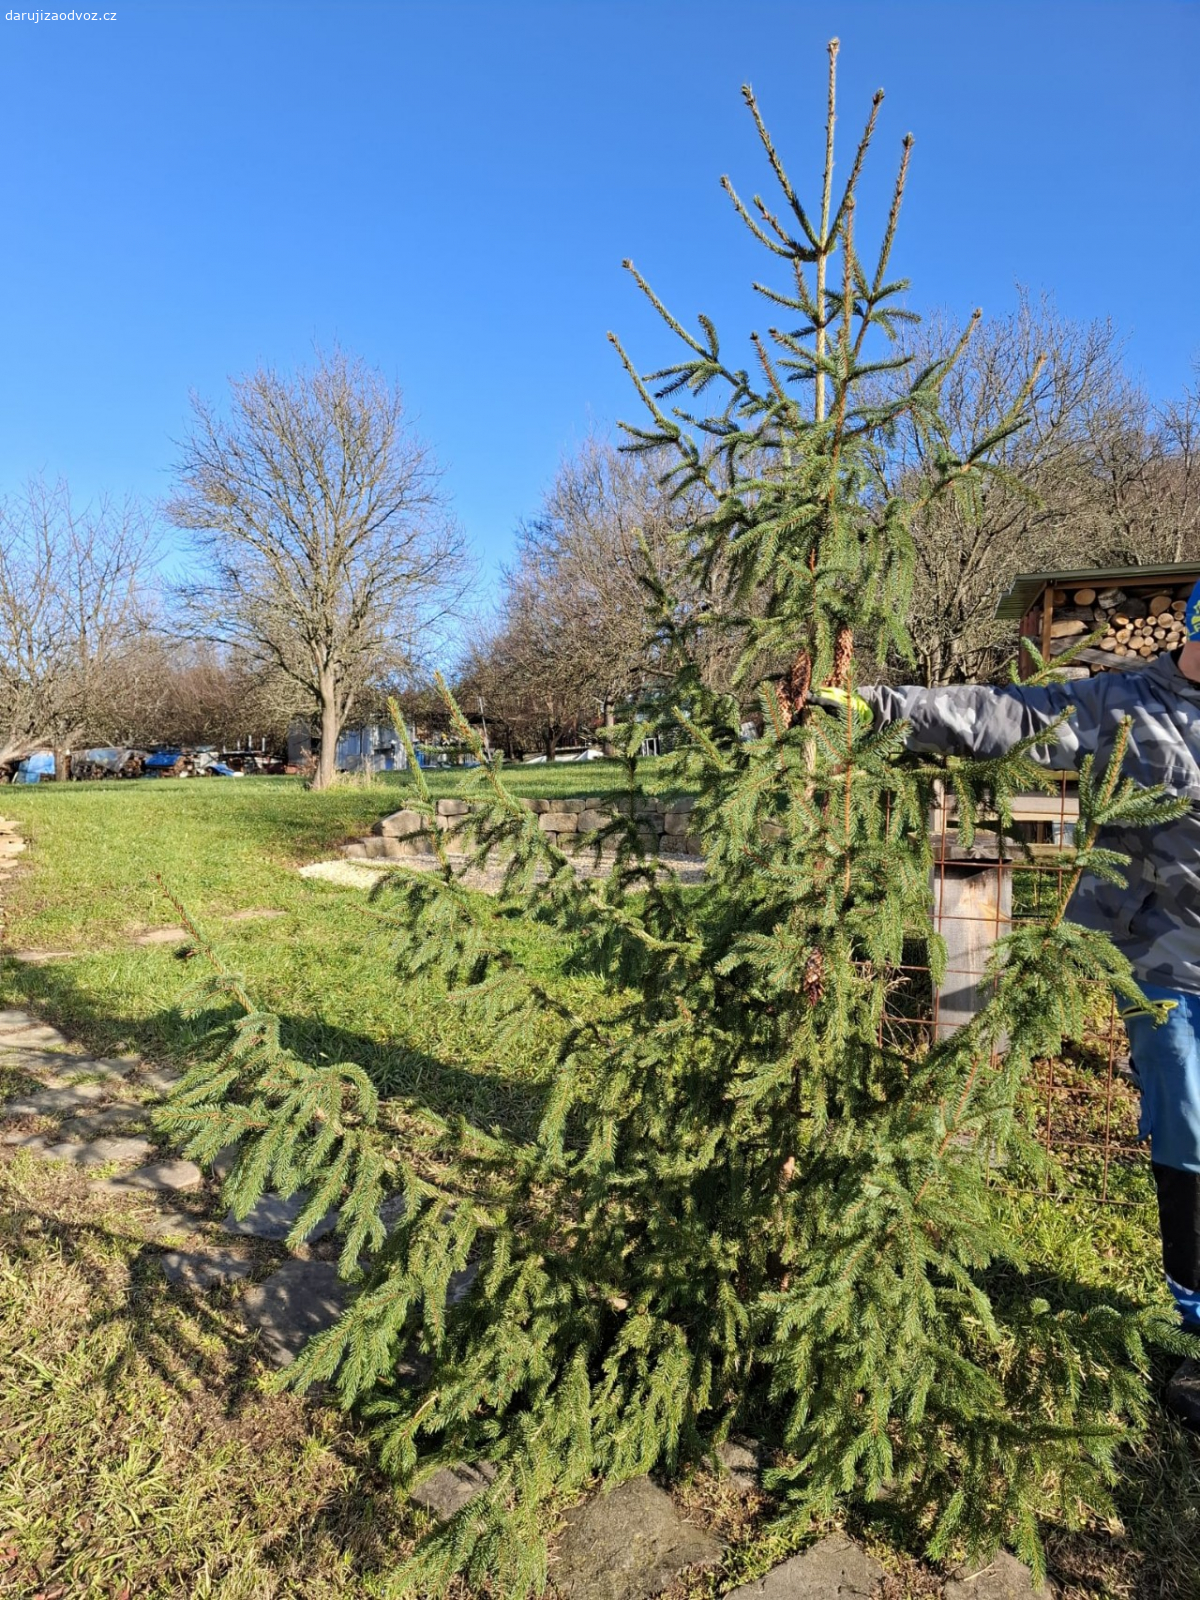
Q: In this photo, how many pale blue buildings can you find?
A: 1